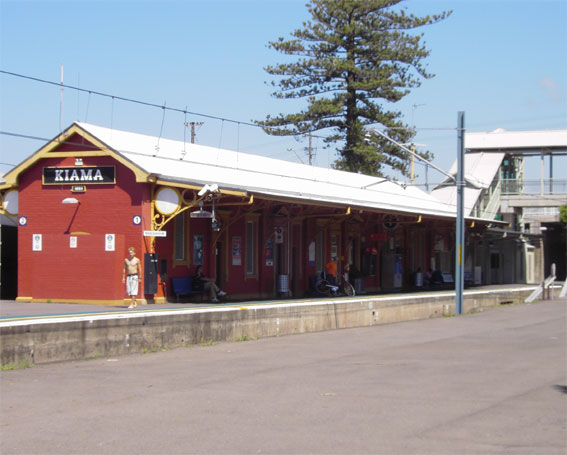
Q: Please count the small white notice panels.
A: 3